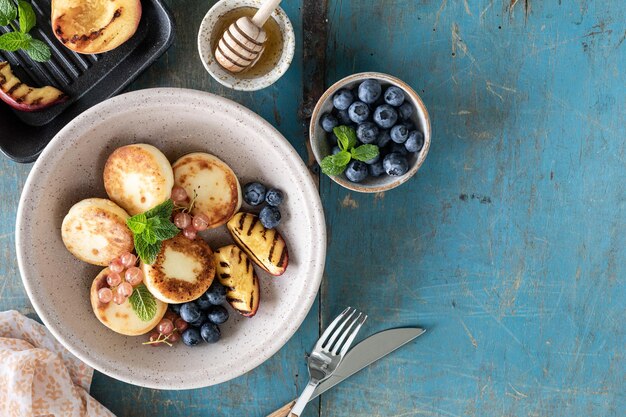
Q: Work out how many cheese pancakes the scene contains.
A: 5